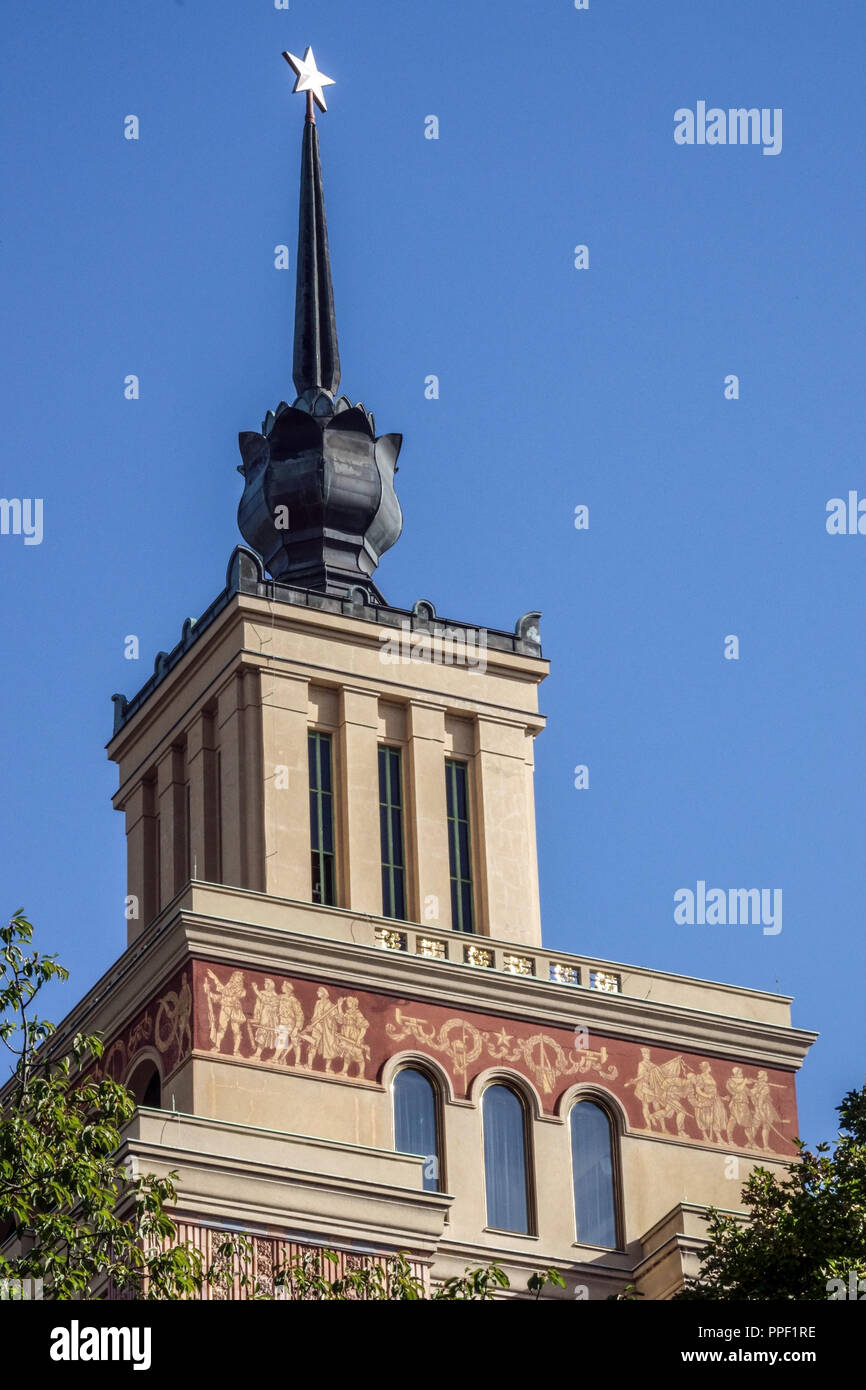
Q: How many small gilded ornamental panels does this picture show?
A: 6